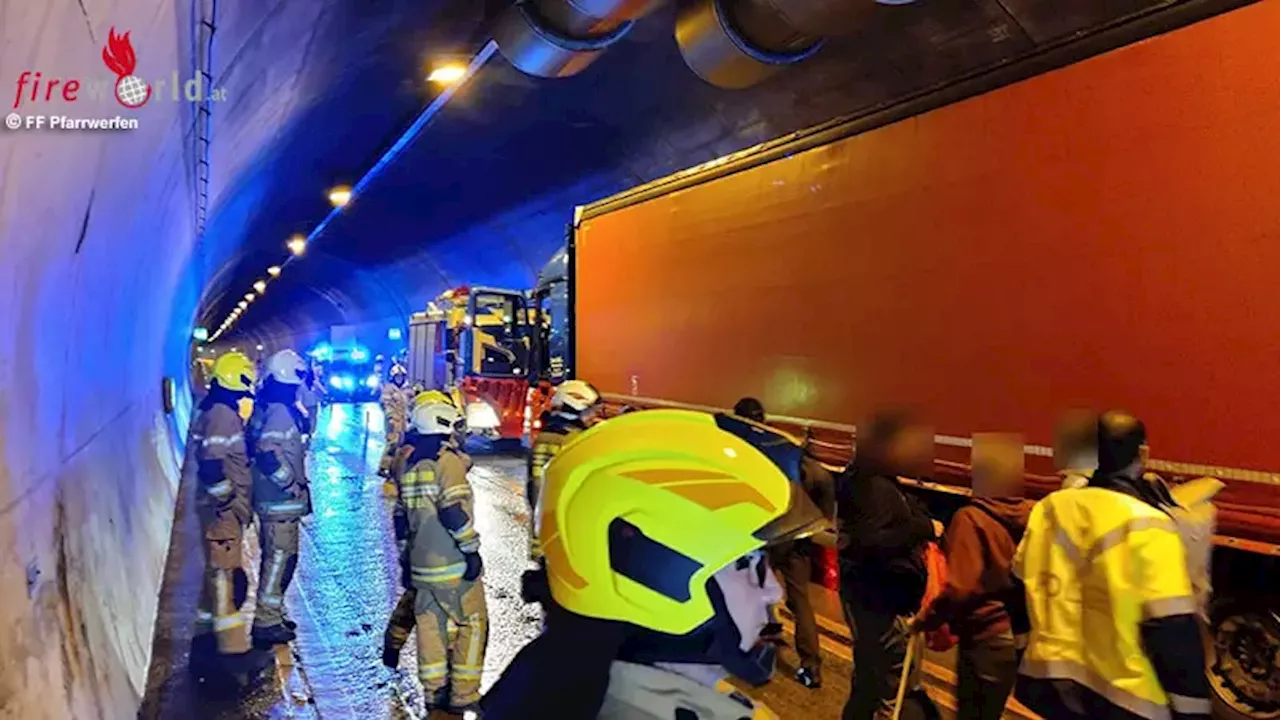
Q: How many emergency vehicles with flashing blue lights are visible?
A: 1